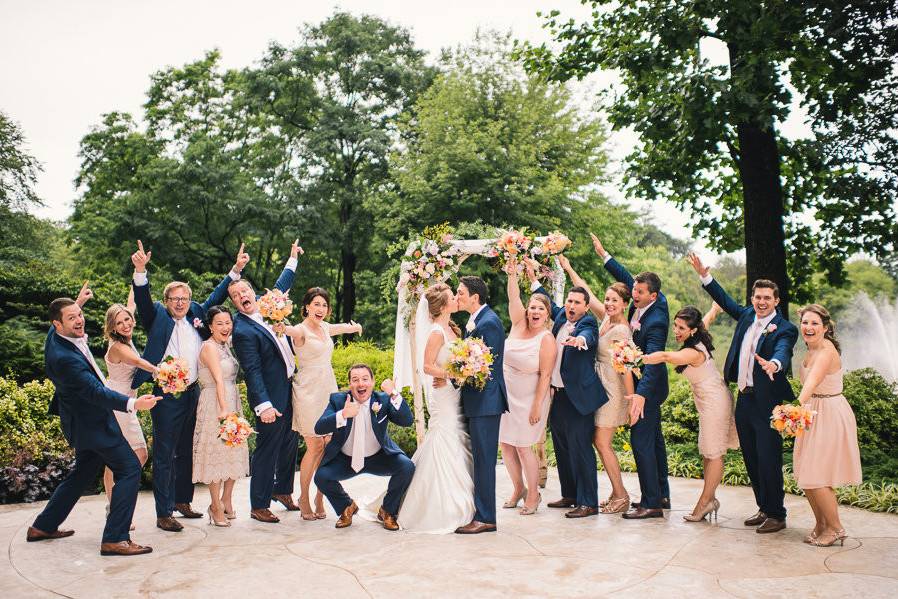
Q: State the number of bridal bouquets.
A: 8